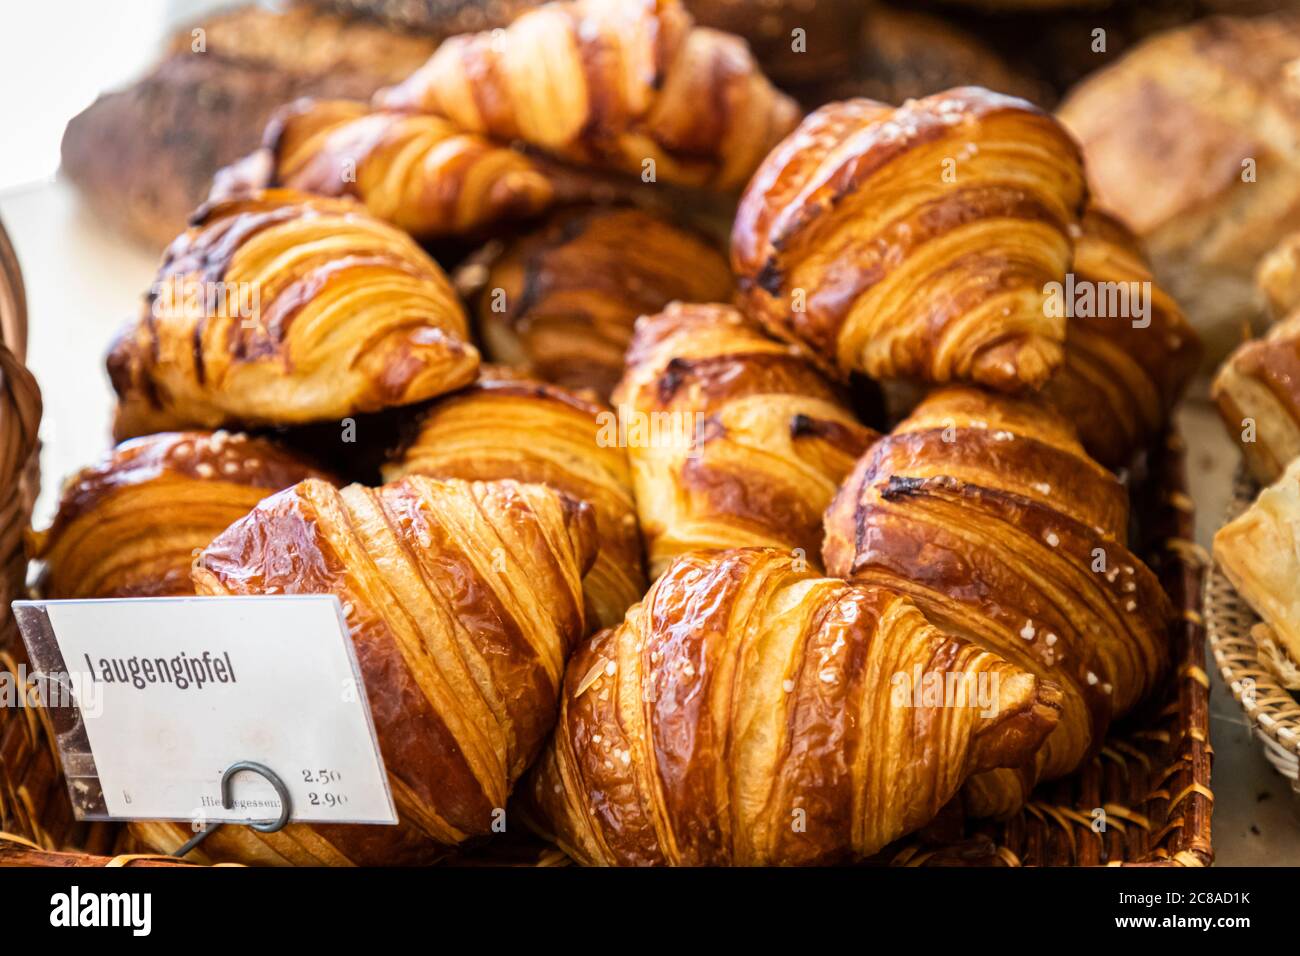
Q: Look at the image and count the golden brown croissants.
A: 12